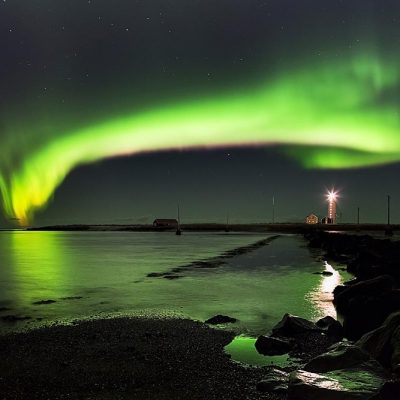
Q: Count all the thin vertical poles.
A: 5